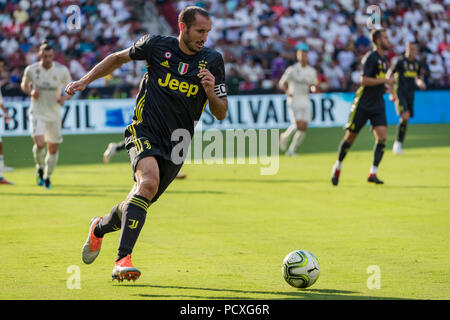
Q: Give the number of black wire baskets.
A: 0